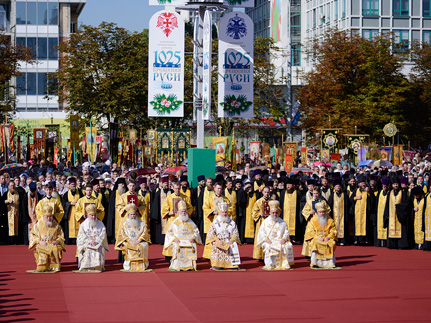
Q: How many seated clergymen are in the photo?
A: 7